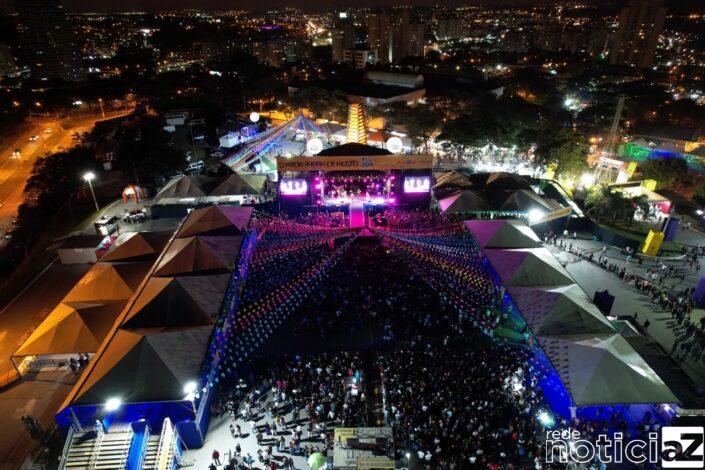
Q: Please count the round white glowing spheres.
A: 3